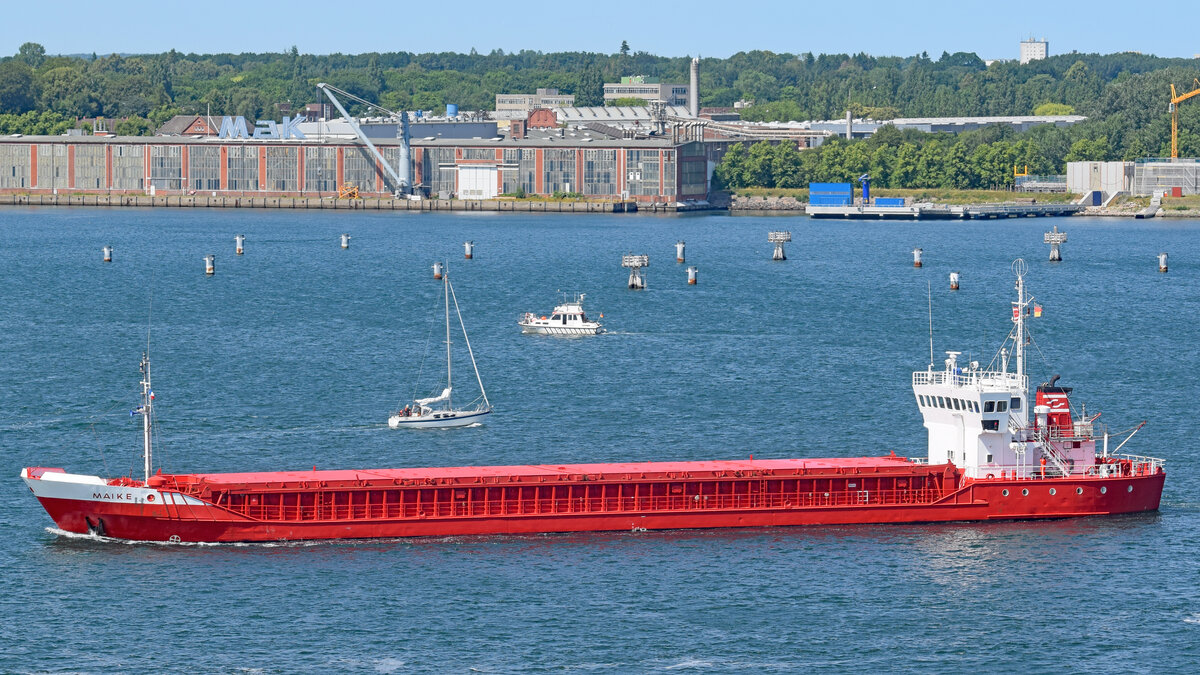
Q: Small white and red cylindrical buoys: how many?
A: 11